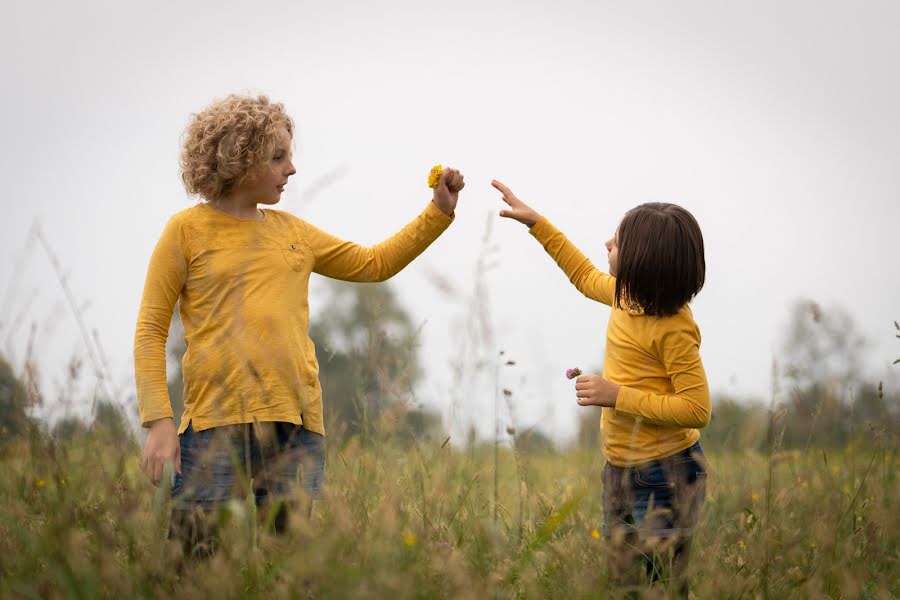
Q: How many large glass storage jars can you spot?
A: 0